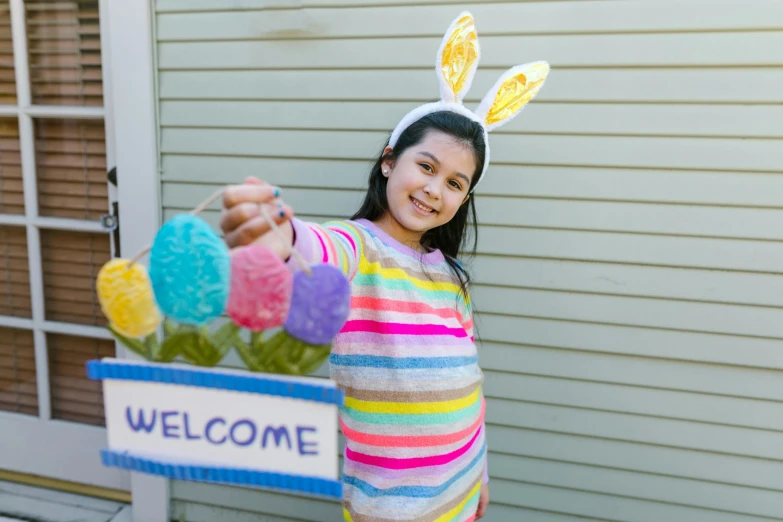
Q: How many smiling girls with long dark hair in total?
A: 1